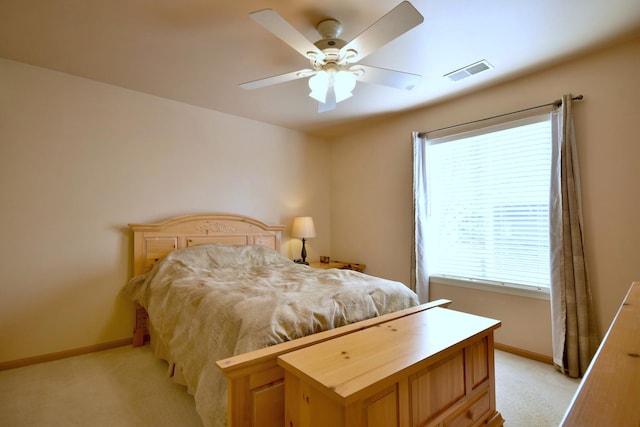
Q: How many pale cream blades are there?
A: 5